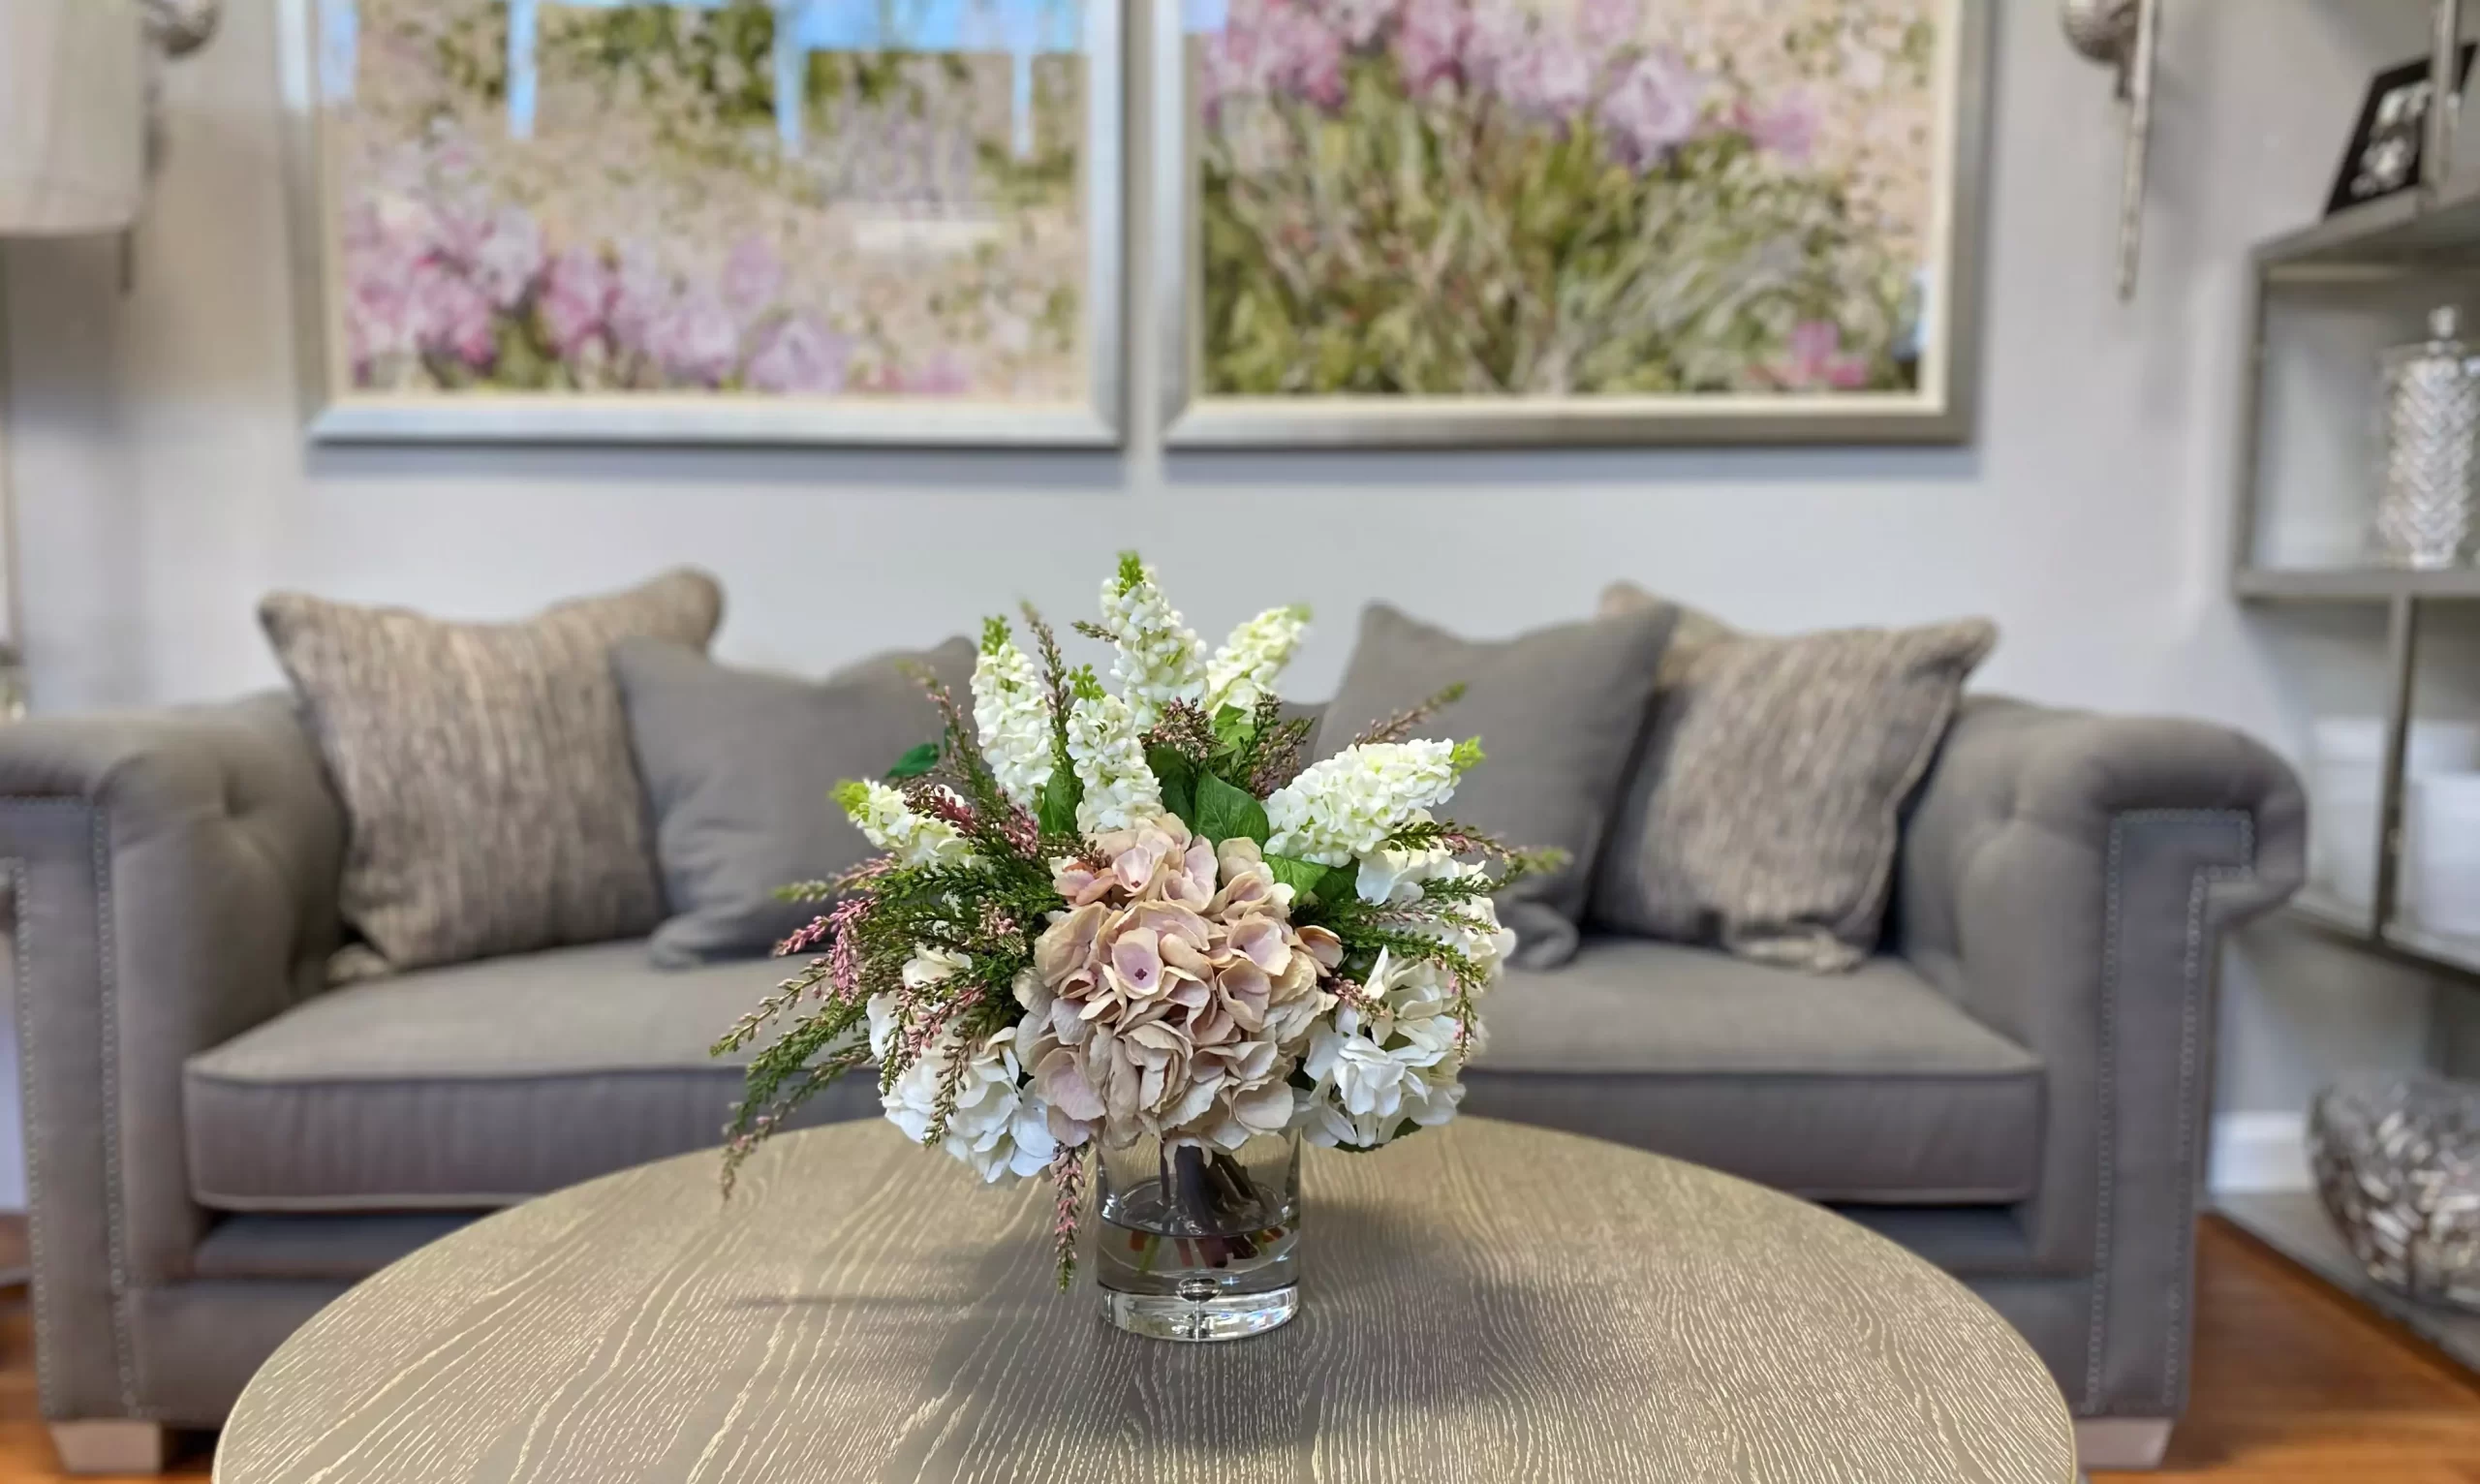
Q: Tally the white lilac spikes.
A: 6